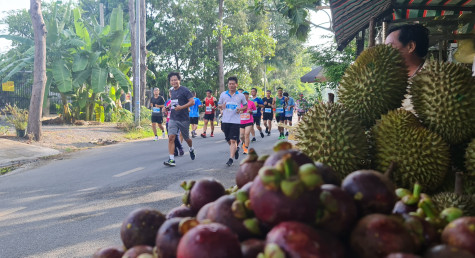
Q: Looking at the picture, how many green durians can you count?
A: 6